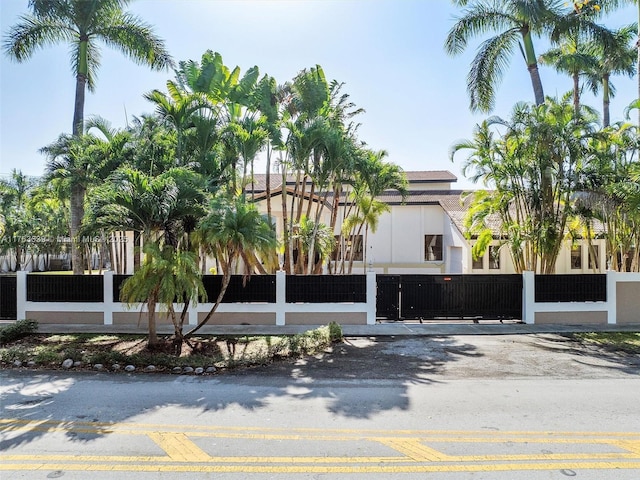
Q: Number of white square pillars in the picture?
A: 7